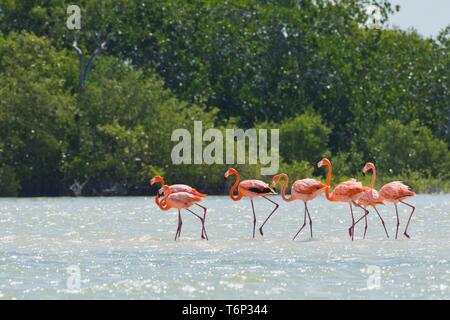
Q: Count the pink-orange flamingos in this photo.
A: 7